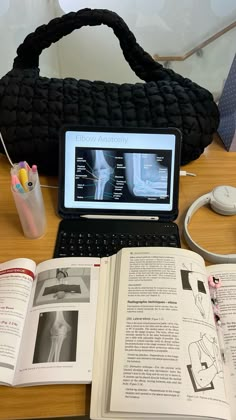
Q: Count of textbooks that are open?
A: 2